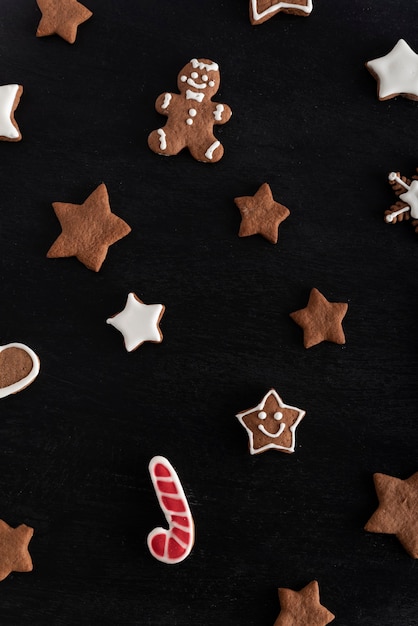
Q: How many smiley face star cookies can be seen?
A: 1